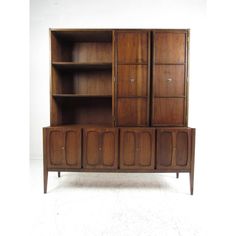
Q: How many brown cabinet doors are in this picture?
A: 6